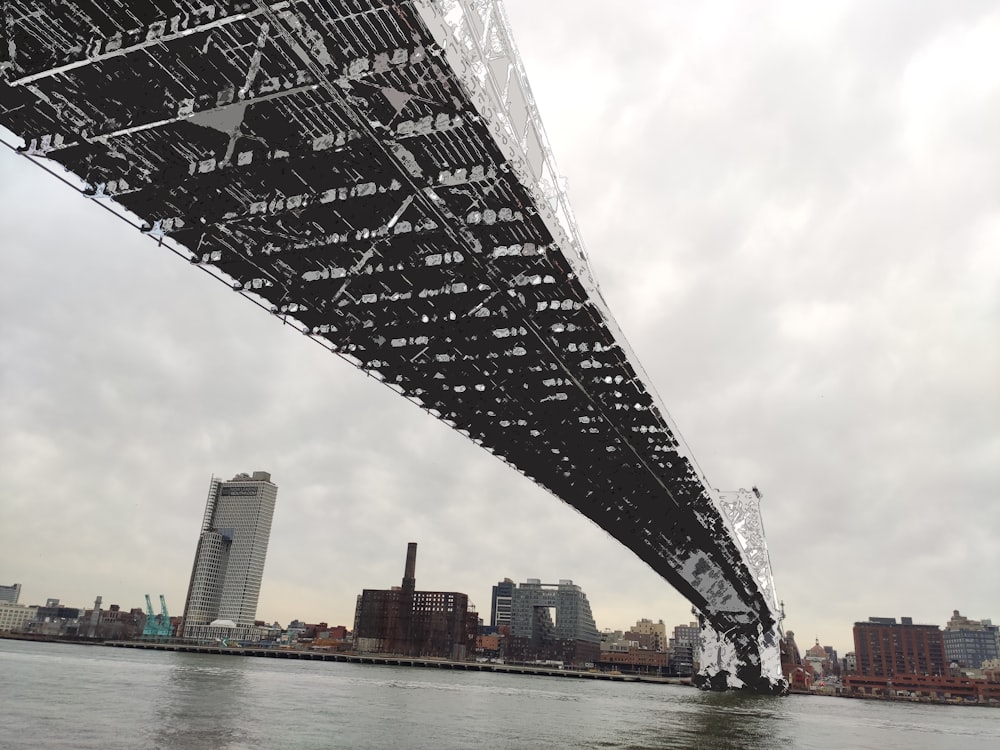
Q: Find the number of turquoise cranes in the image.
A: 2